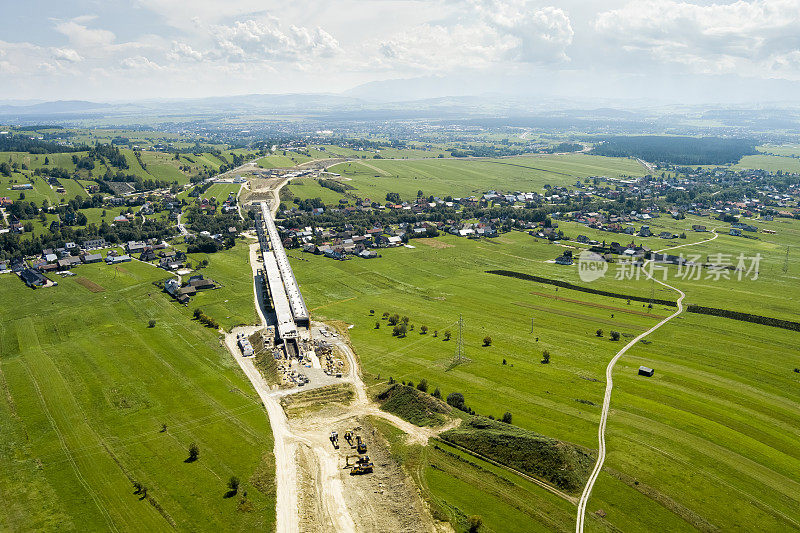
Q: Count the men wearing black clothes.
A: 0